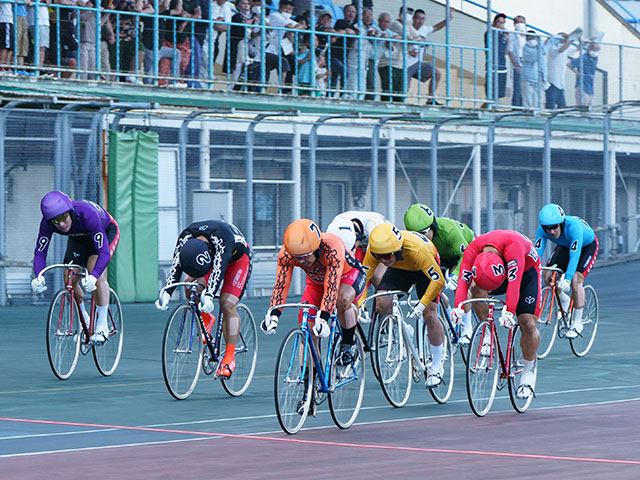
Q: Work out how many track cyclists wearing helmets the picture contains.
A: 8